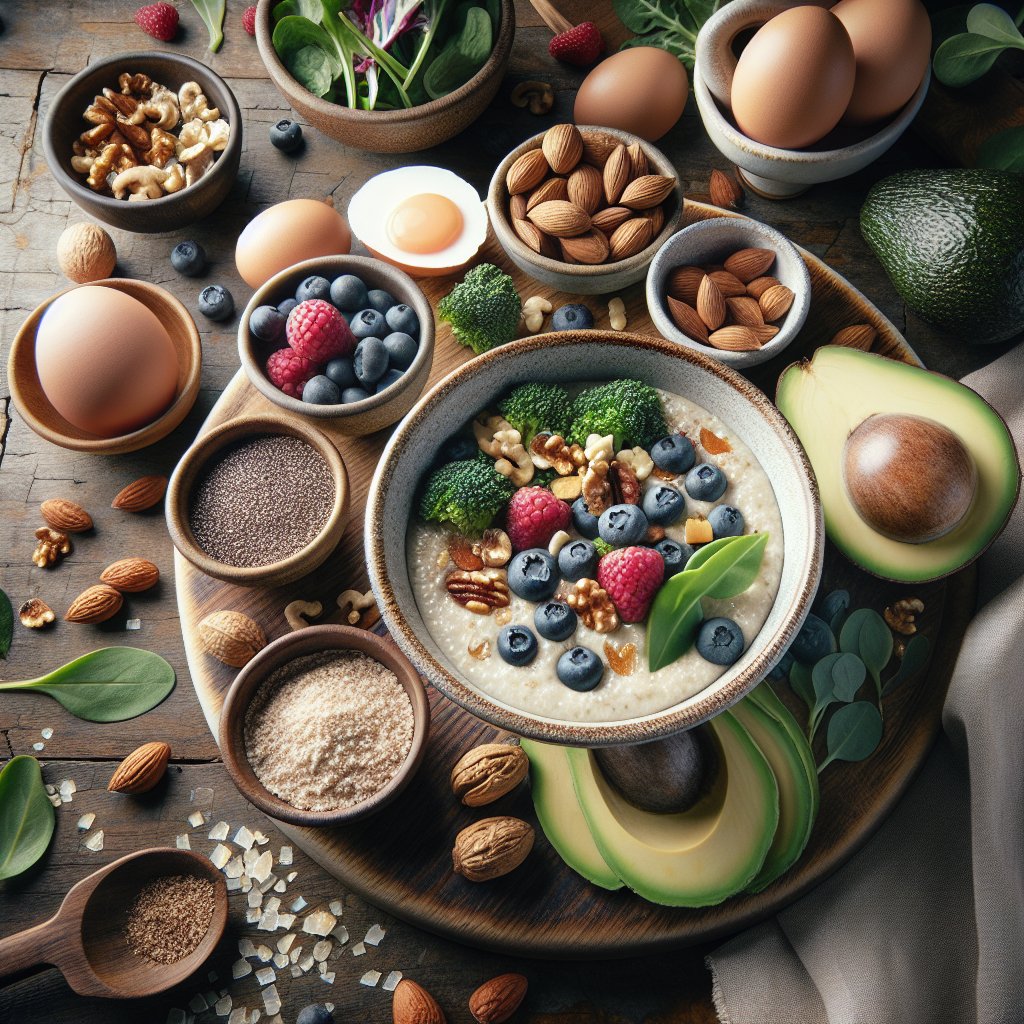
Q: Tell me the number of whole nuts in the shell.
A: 4